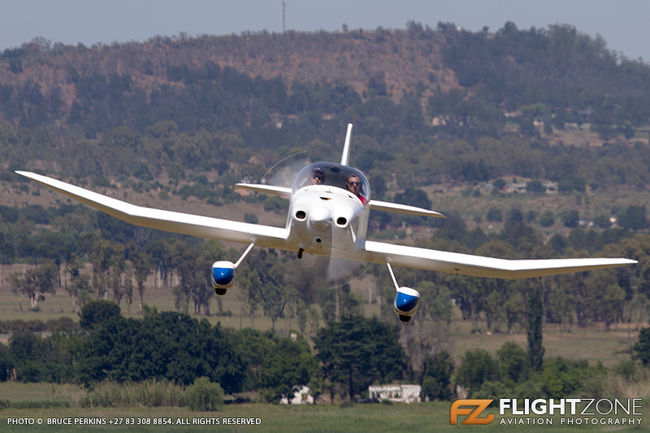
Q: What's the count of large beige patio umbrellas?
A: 0